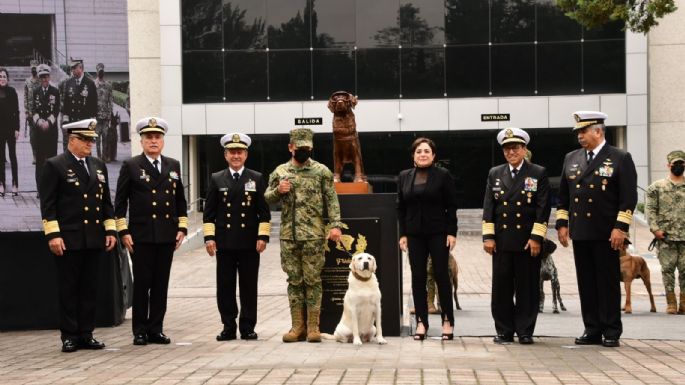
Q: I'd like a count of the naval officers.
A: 5